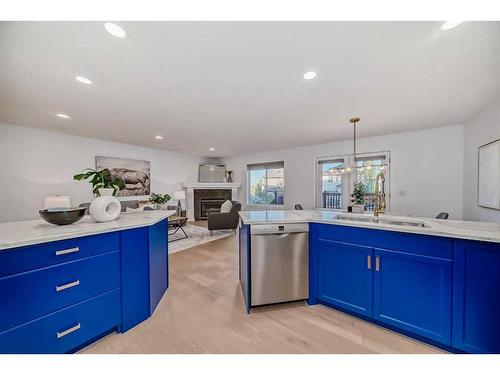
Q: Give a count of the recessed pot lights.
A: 7